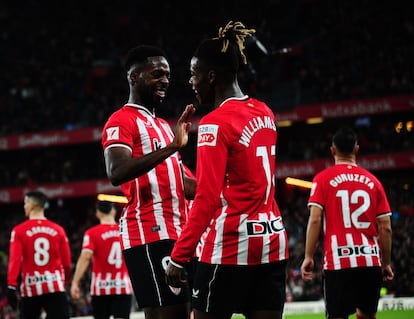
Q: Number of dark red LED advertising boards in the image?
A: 2